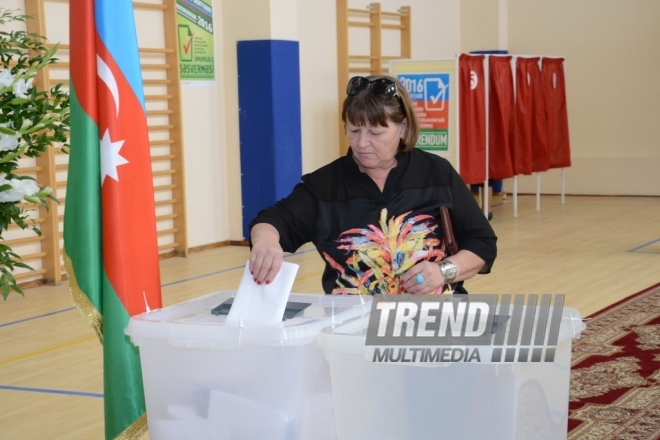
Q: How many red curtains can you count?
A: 4